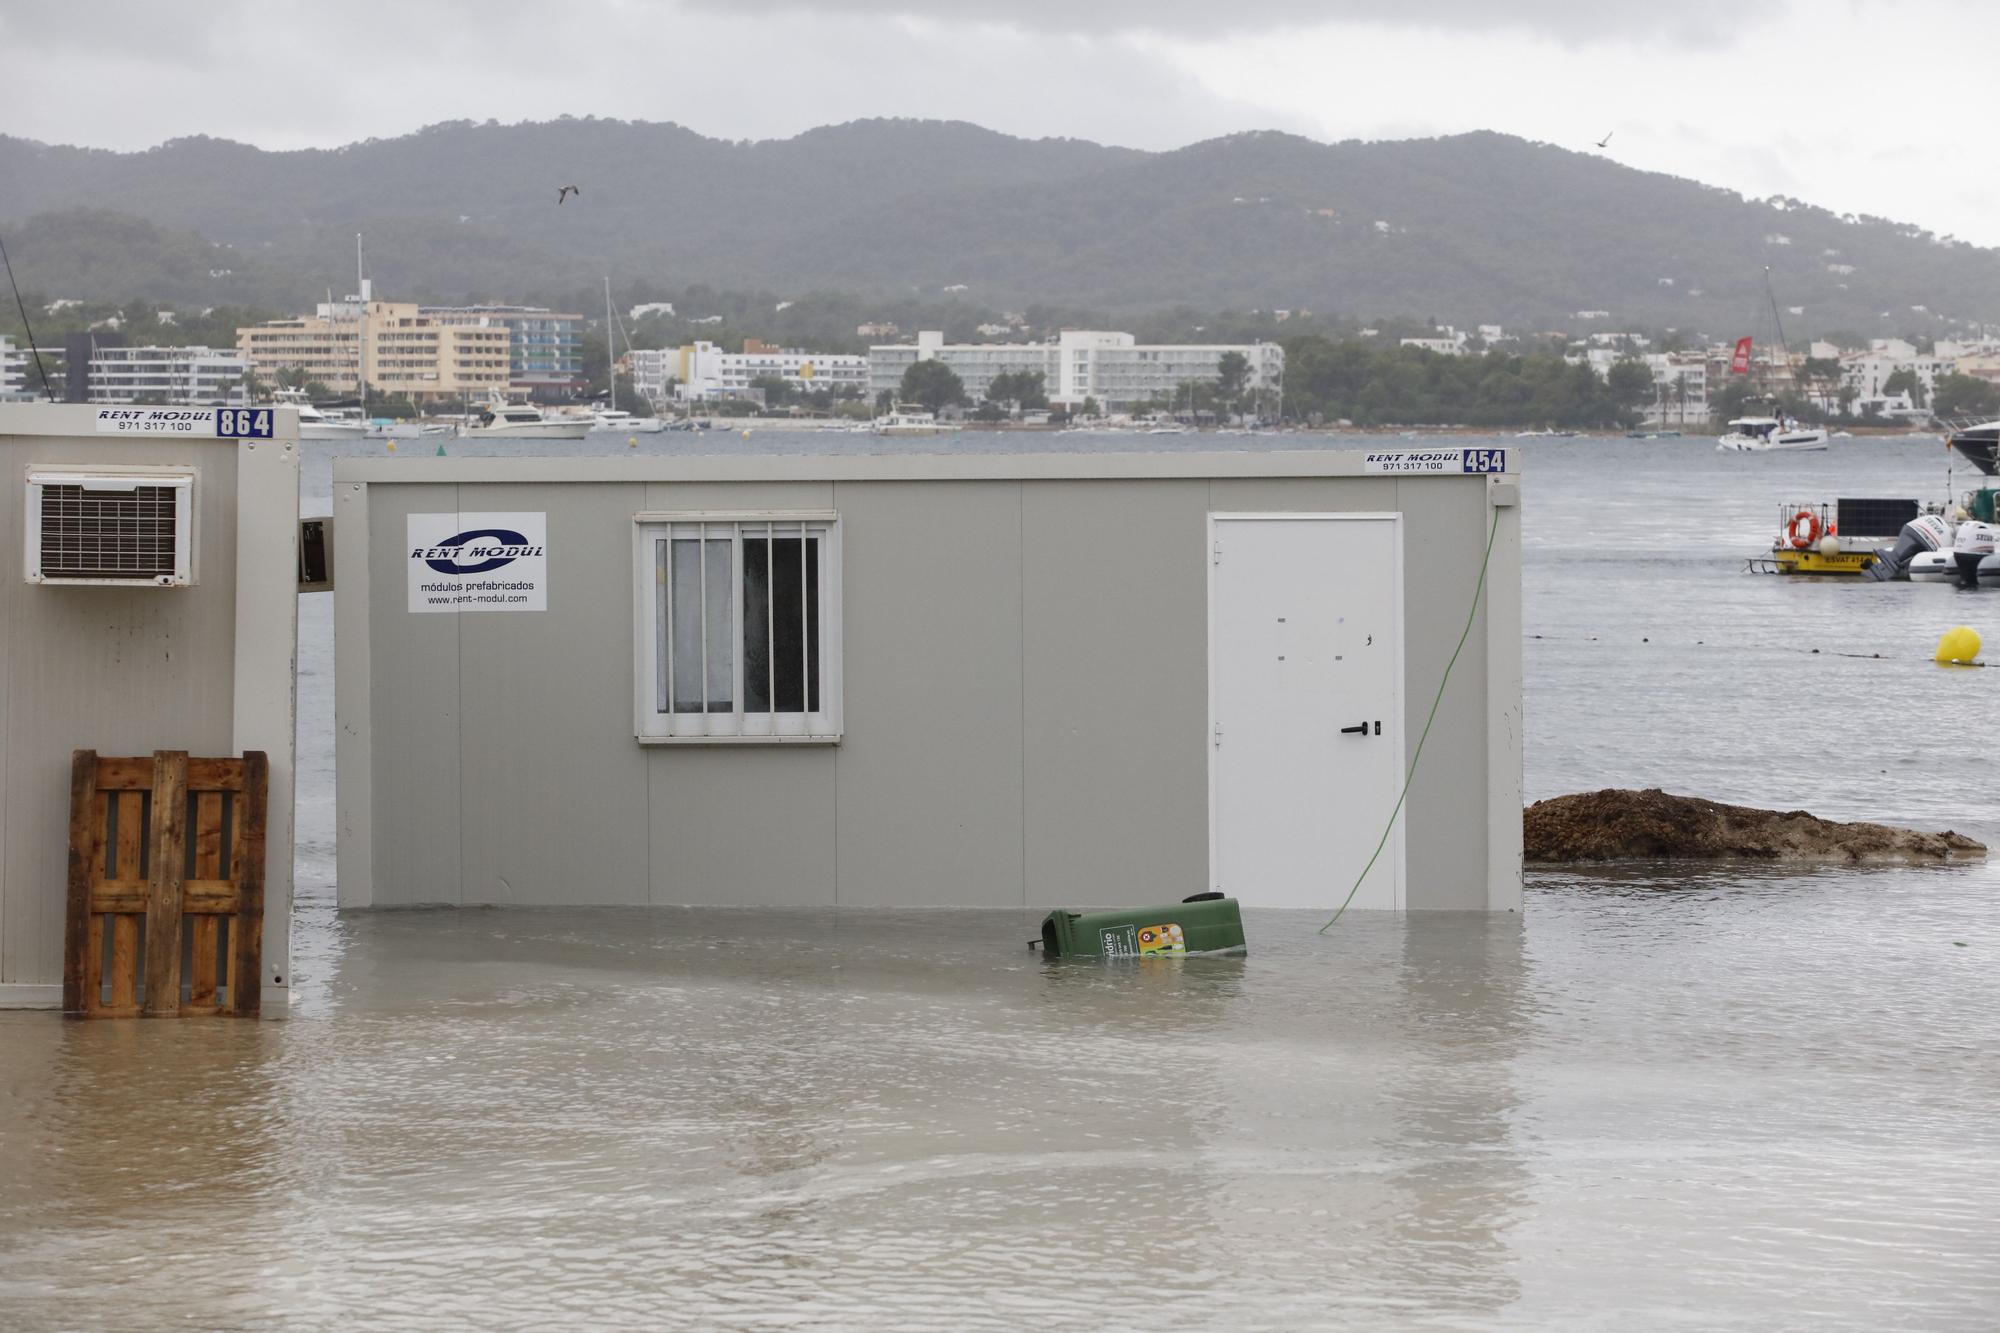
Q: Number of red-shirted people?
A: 0